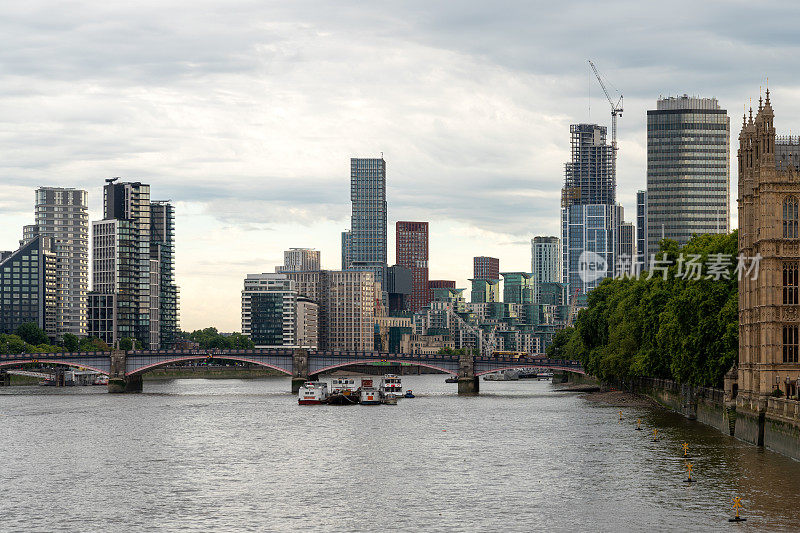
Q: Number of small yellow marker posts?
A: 6